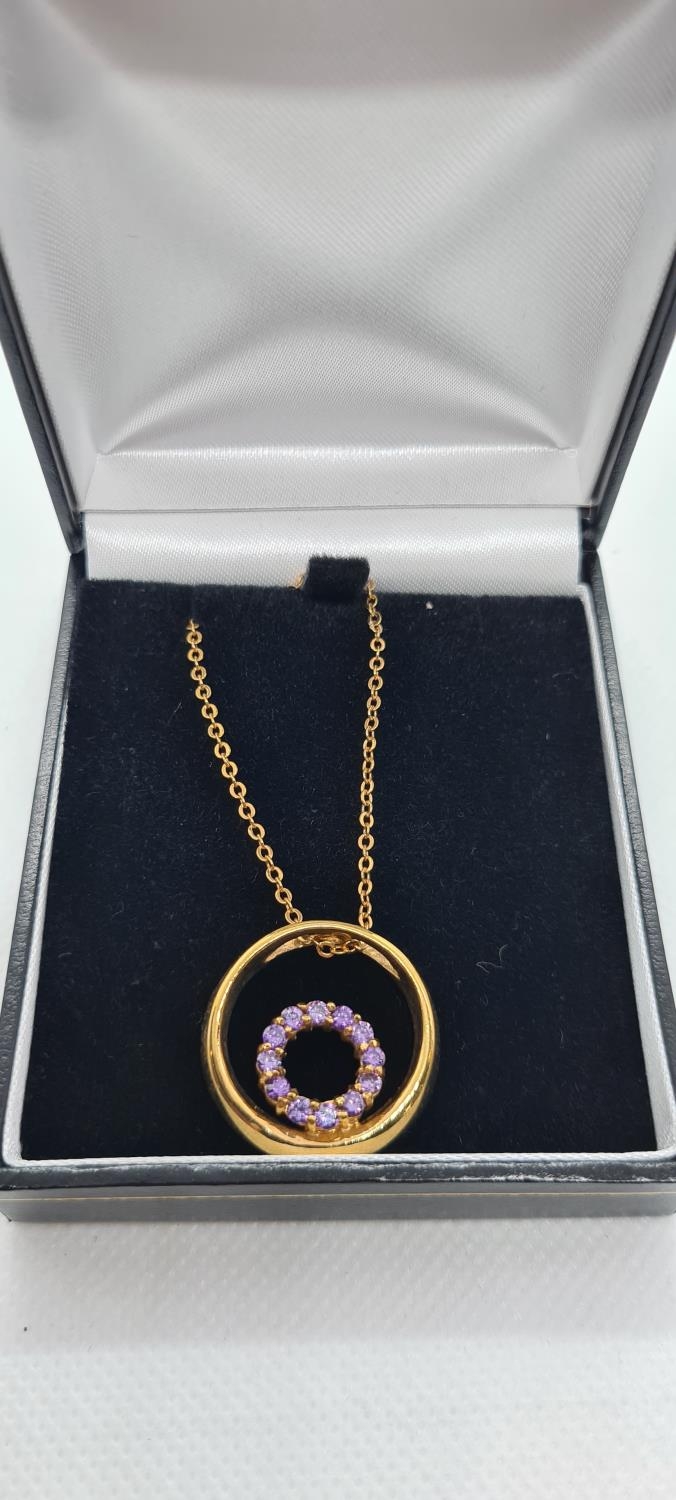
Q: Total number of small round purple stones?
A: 12